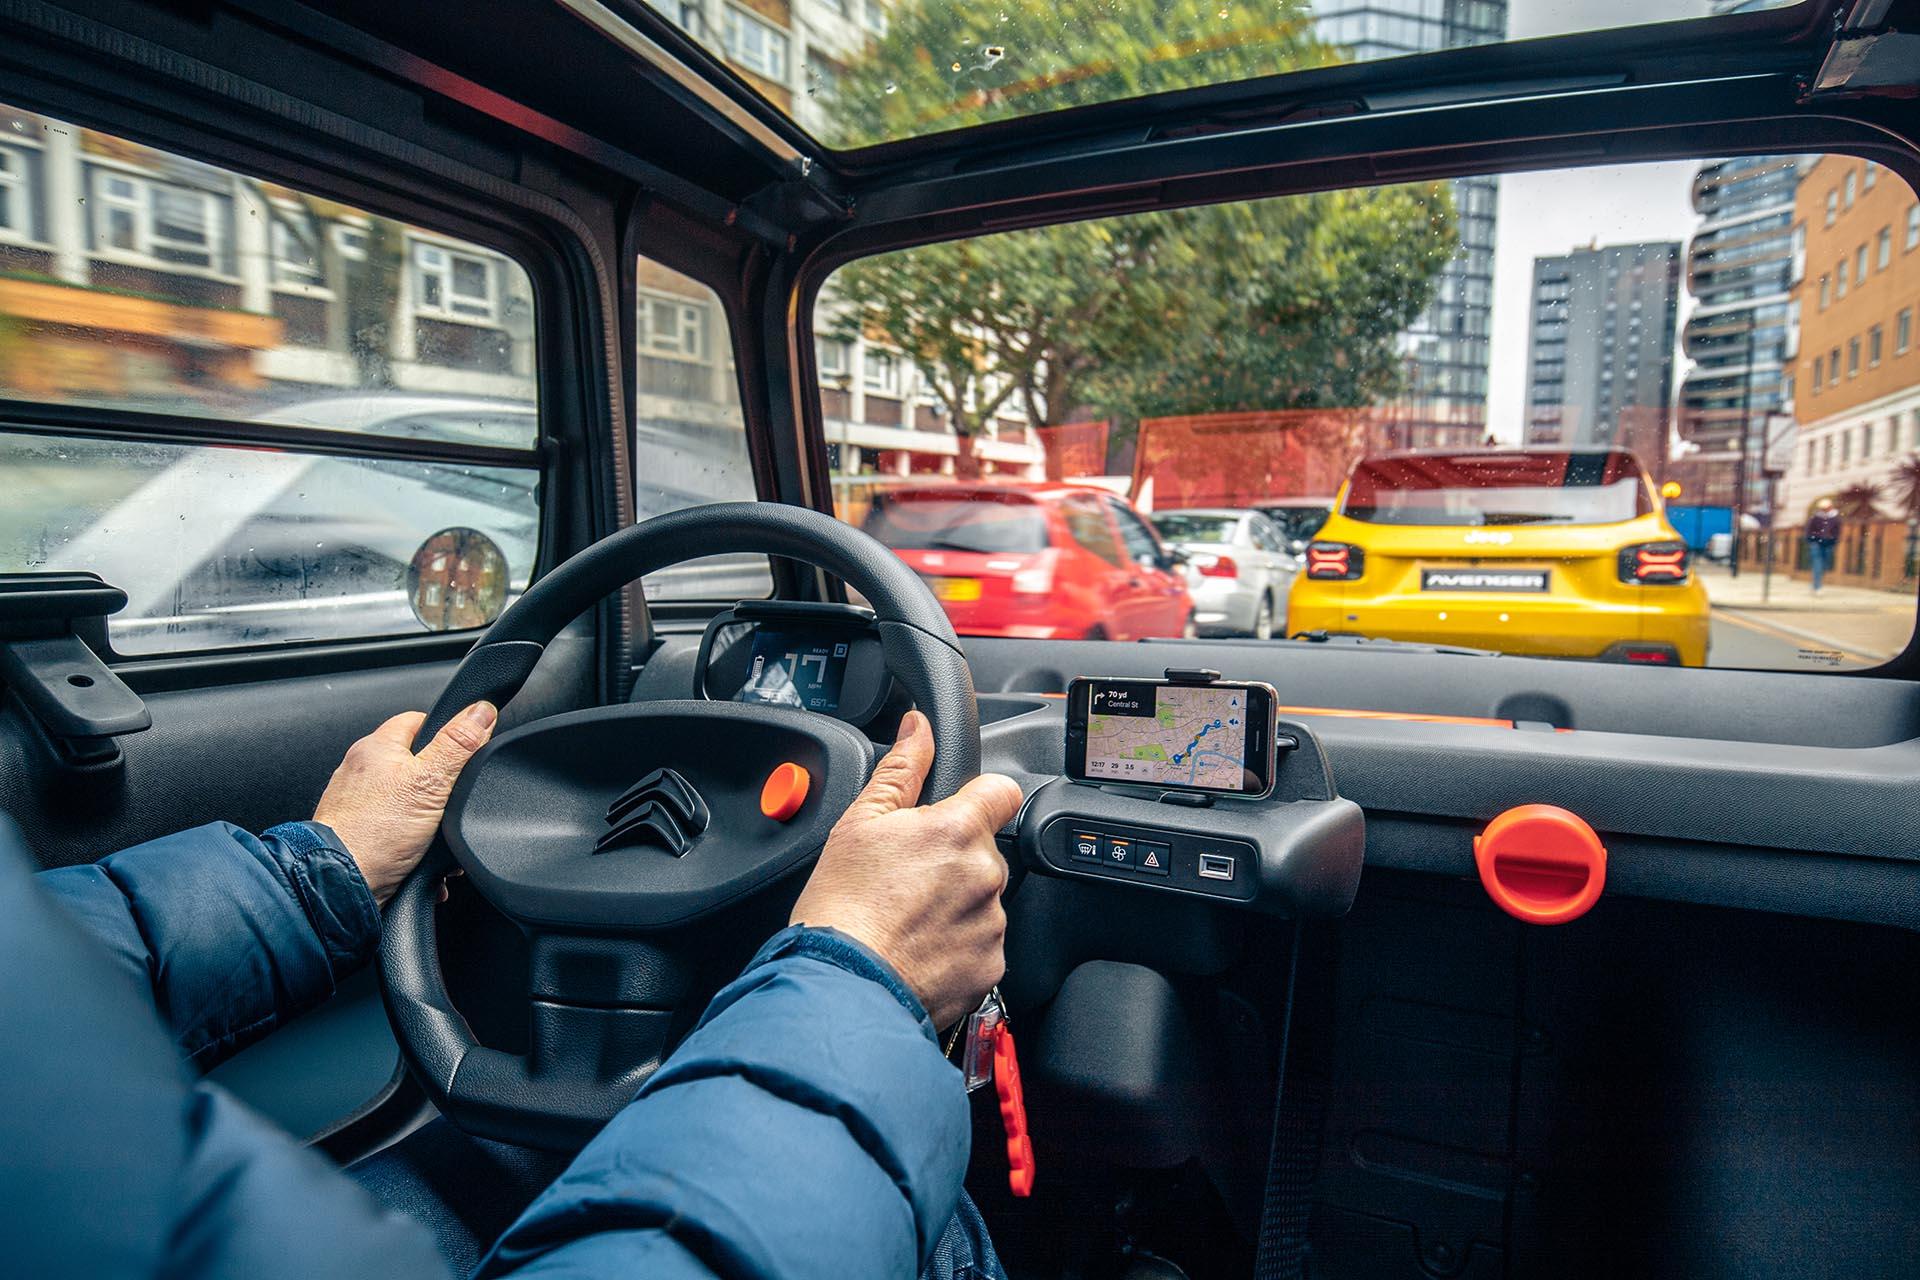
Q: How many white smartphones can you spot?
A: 0